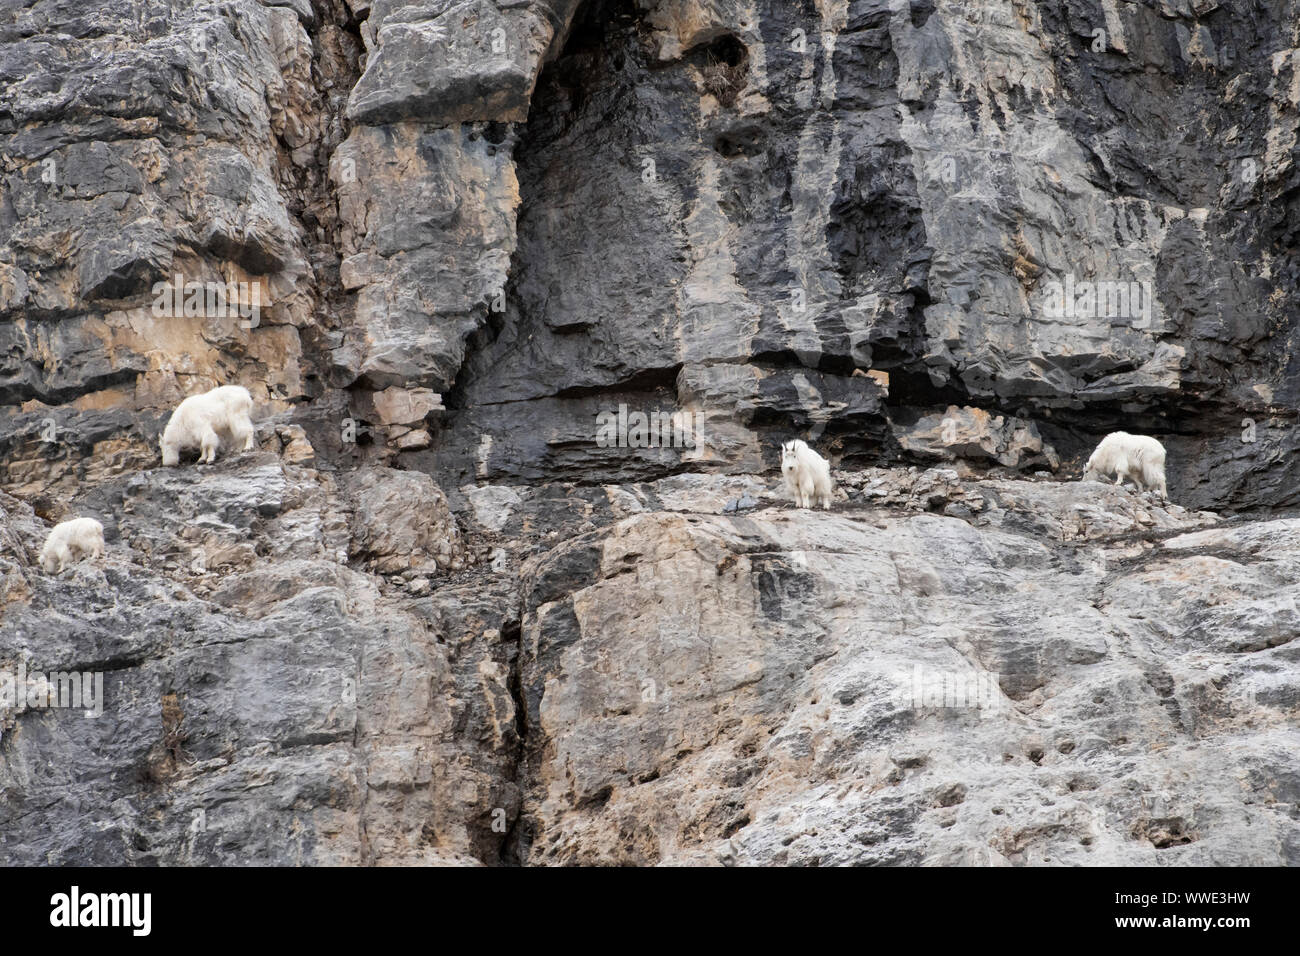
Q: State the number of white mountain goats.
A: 4